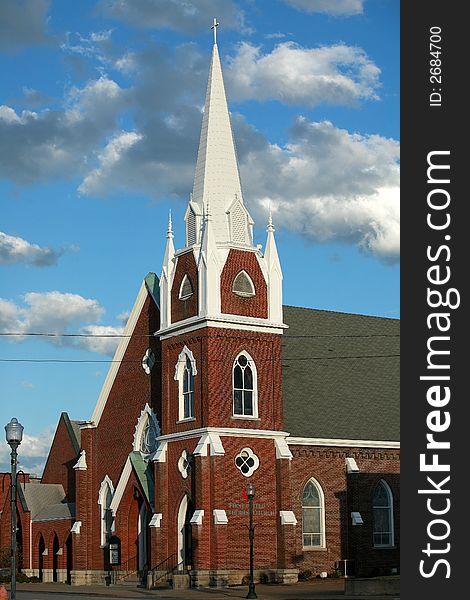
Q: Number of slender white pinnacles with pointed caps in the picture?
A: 3